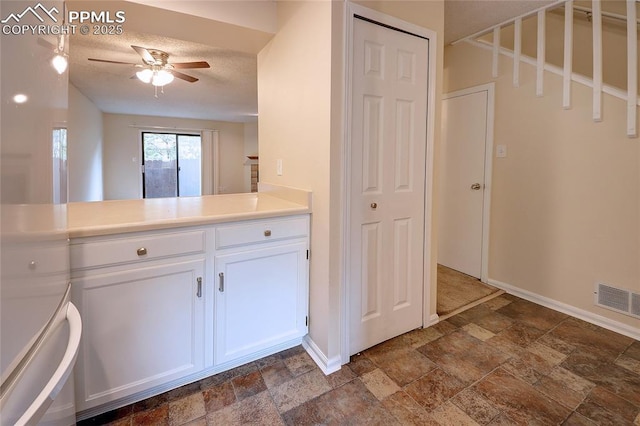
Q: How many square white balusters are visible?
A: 6